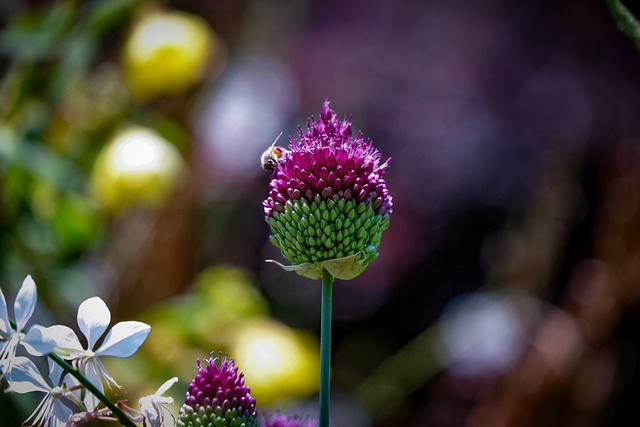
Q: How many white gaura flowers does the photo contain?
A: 4